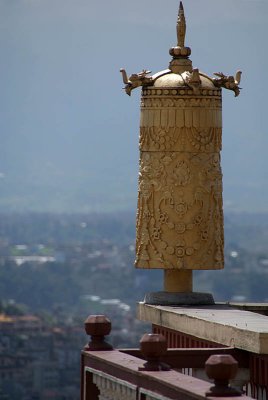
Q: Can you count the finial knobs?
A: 3